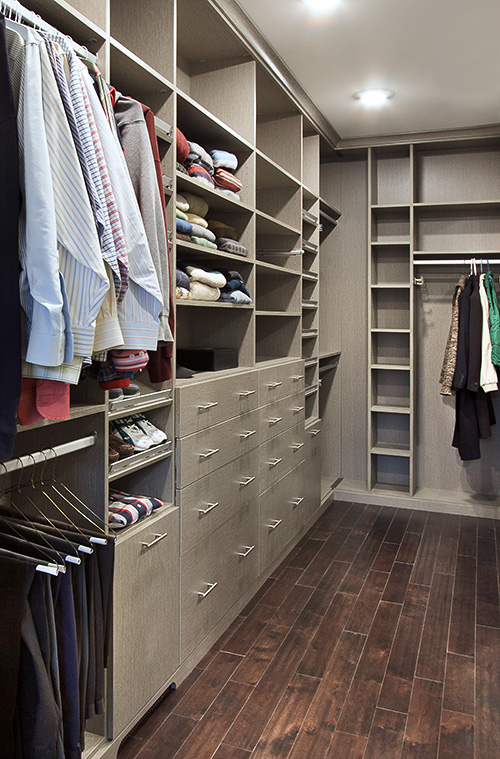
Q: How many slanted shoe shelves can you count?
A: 12